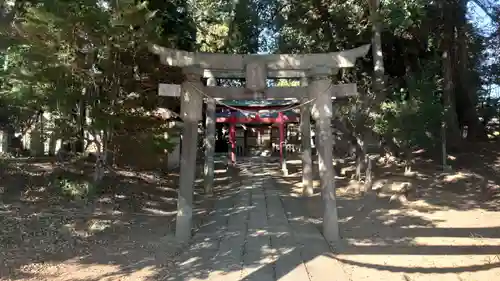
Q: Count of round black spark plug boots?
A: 0